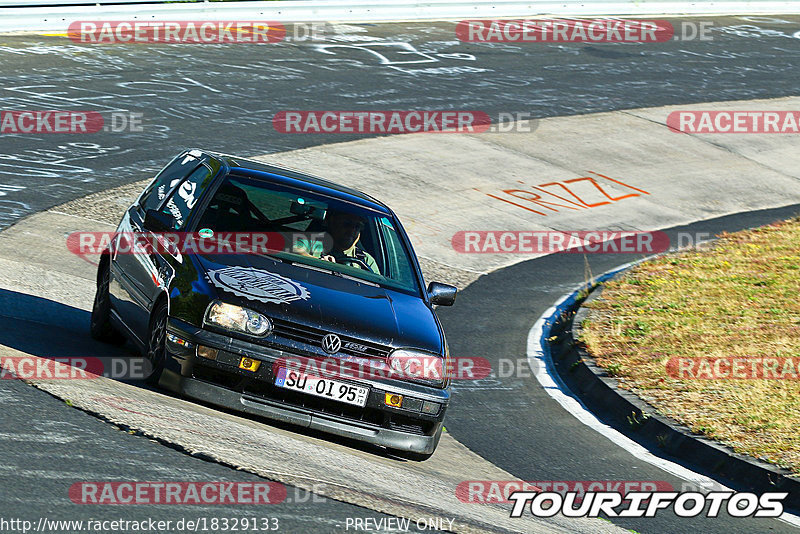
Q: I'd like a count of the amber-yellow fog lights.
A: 2